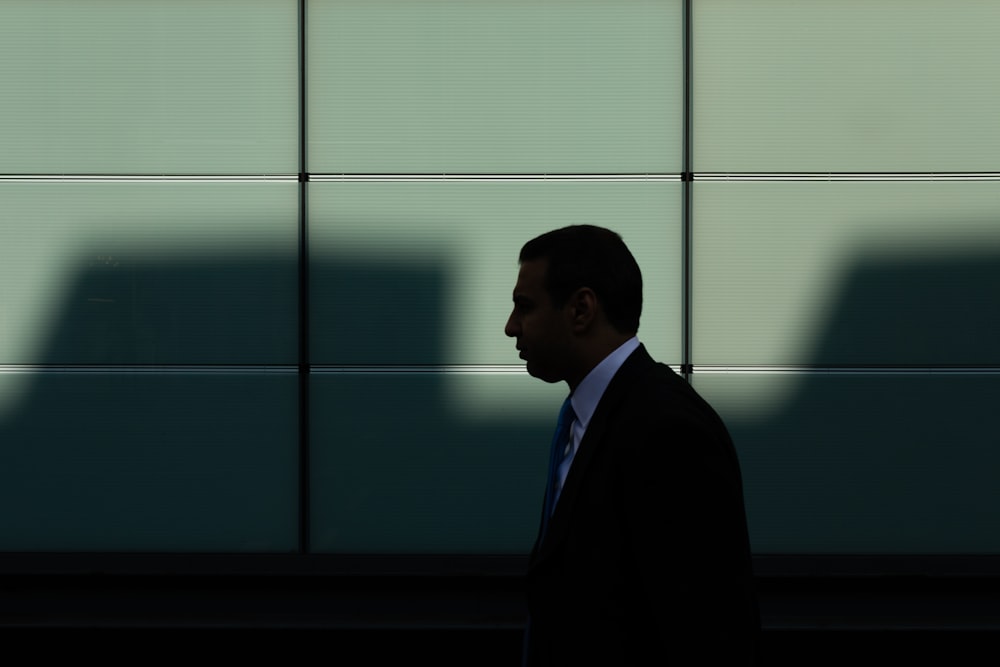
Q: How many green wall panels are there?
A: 9